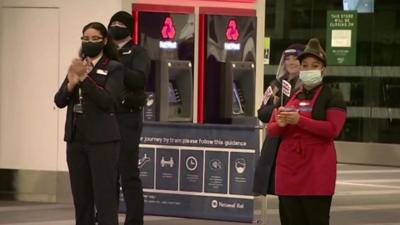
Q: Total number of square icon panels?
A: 5